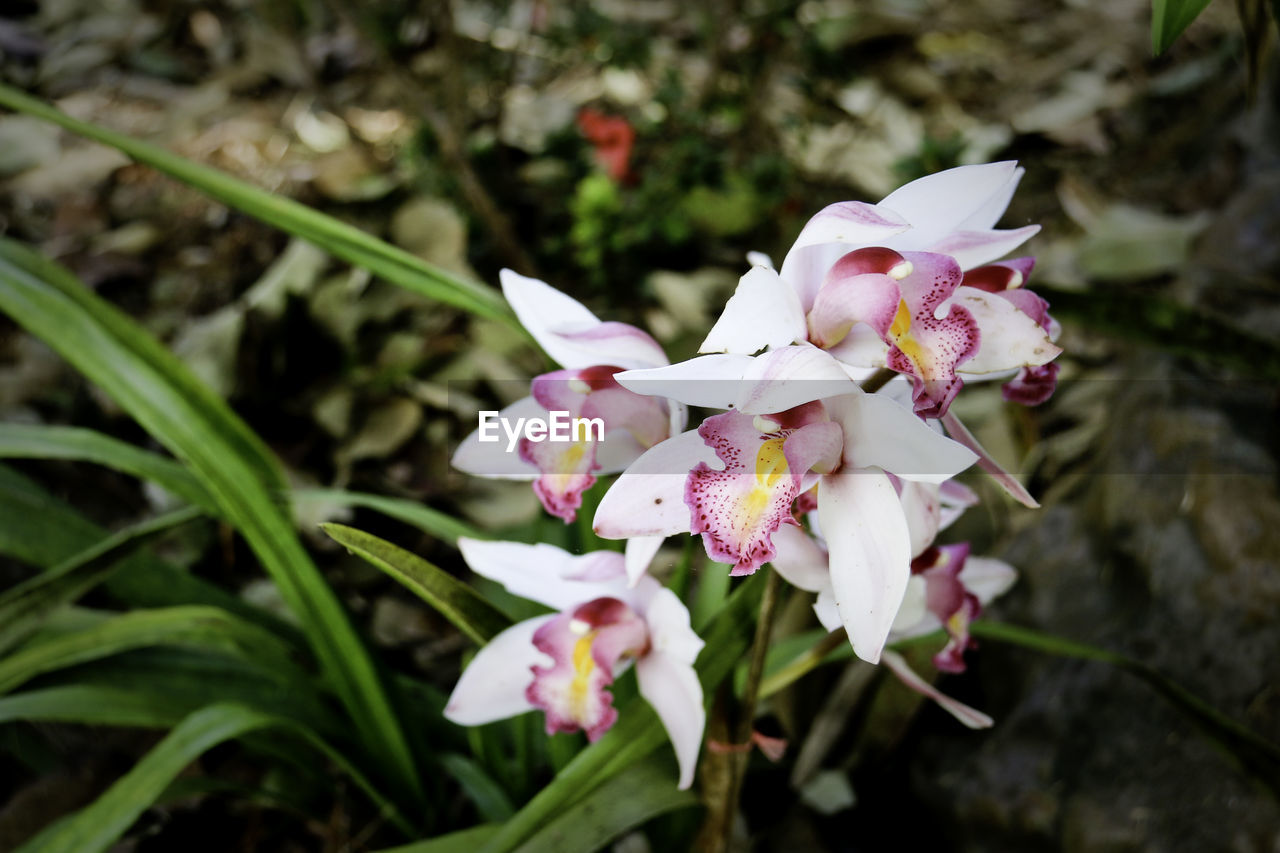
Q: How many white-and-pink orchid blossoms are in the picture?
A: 6